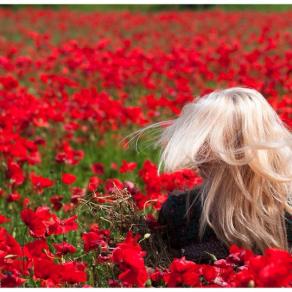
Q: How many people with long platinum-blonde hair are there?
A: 1